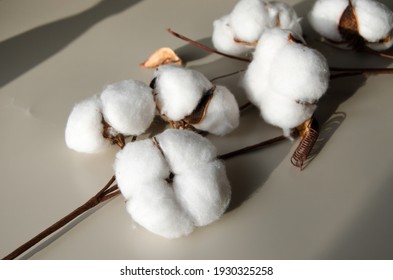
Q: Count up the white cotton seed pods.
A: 6